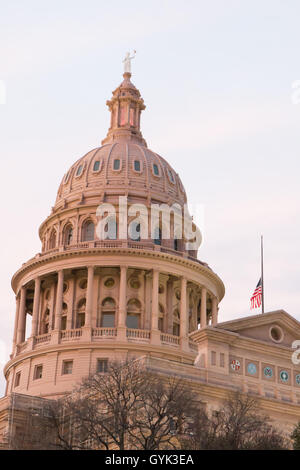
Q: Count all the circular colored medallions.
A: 5